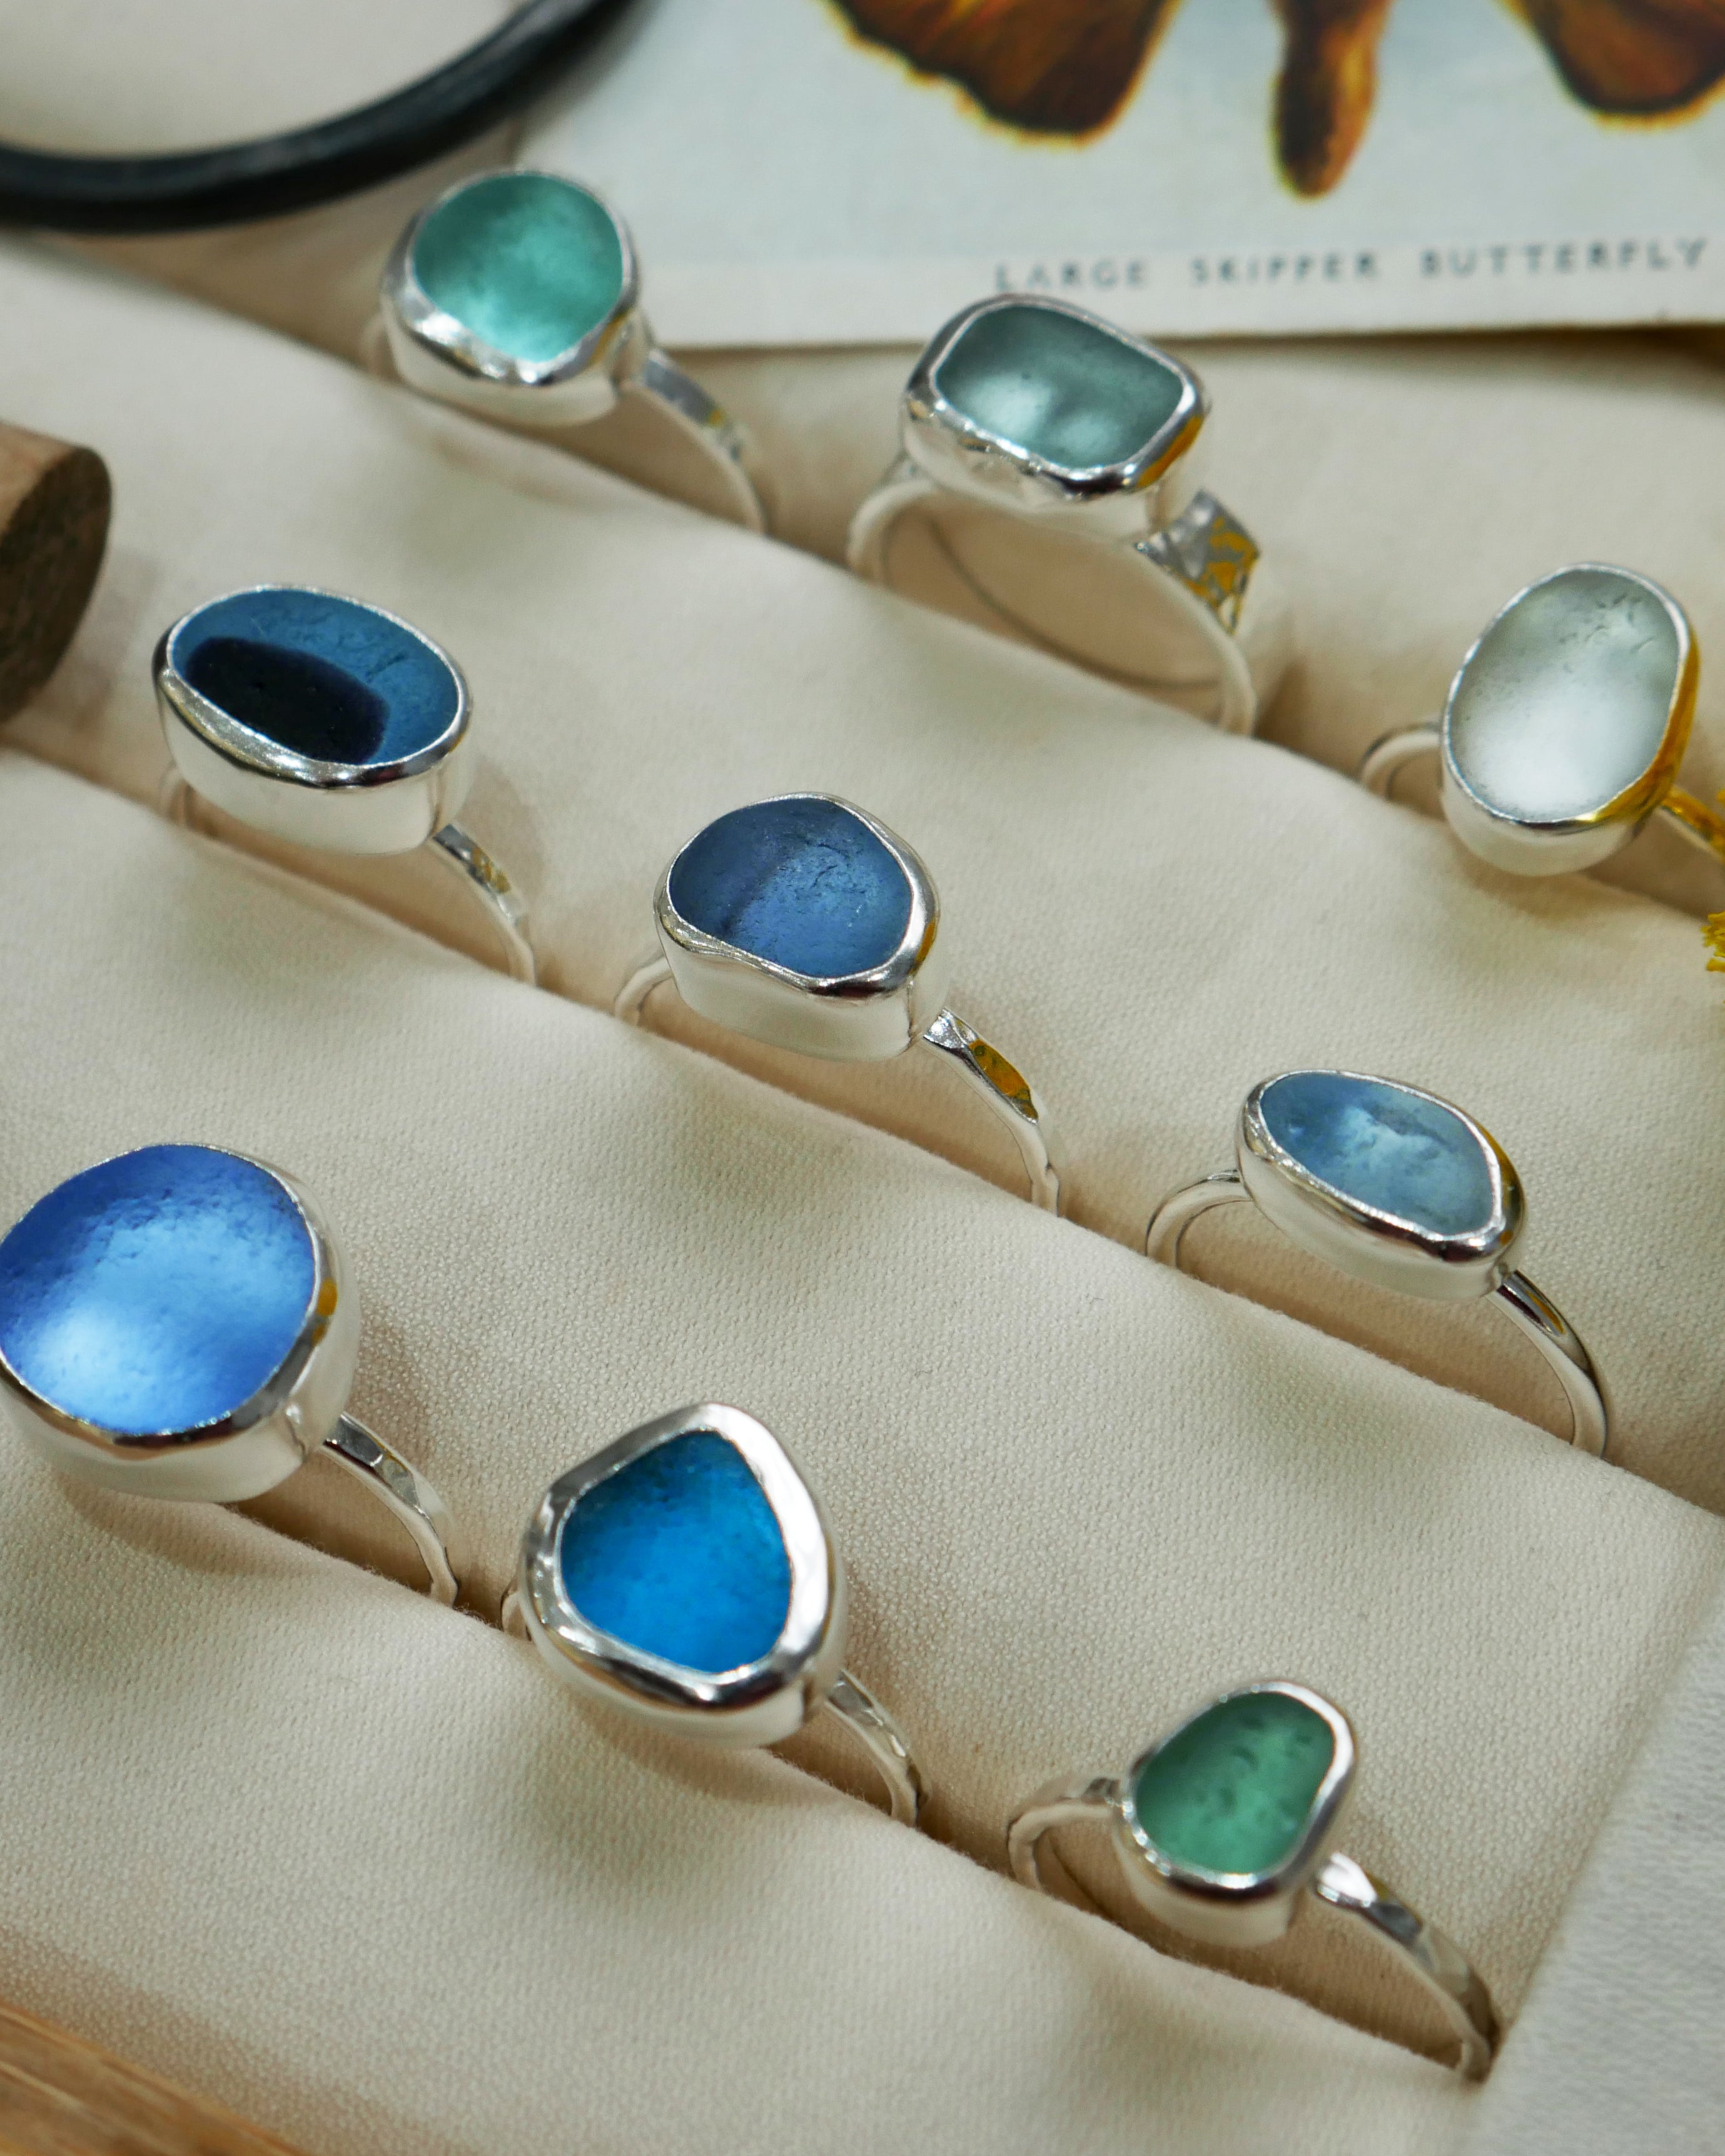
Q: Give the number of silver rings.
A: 9